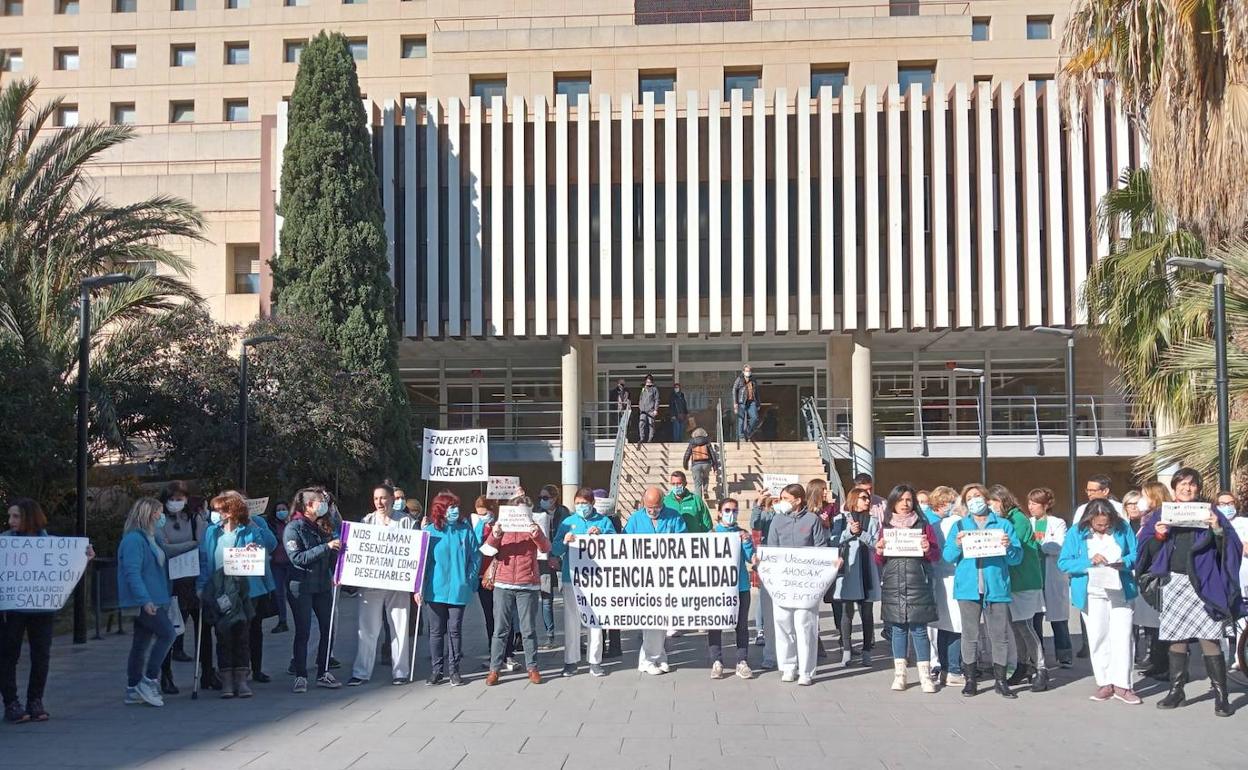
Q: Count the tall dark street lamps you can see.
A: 5